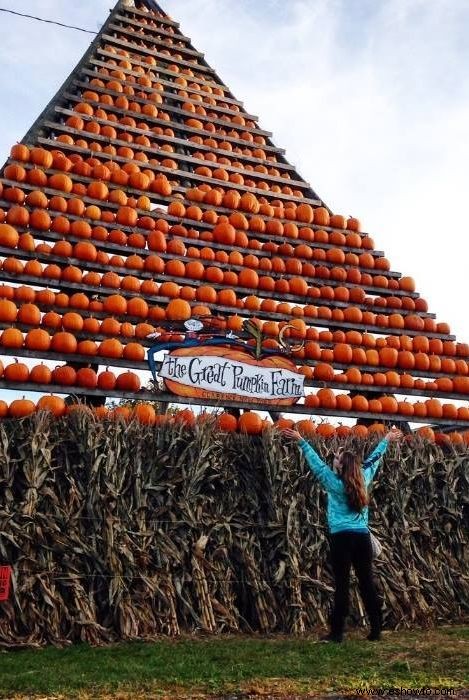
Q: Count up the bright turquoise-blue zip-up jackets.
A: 1